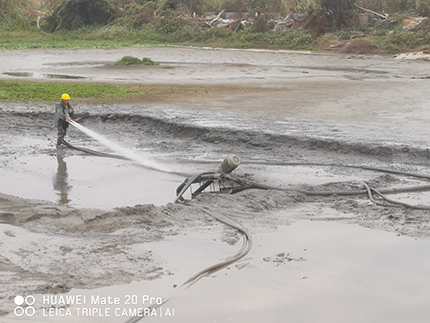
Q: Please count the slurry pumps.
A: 1